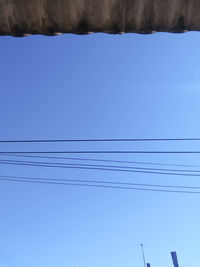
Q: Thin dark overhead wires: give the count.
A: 7